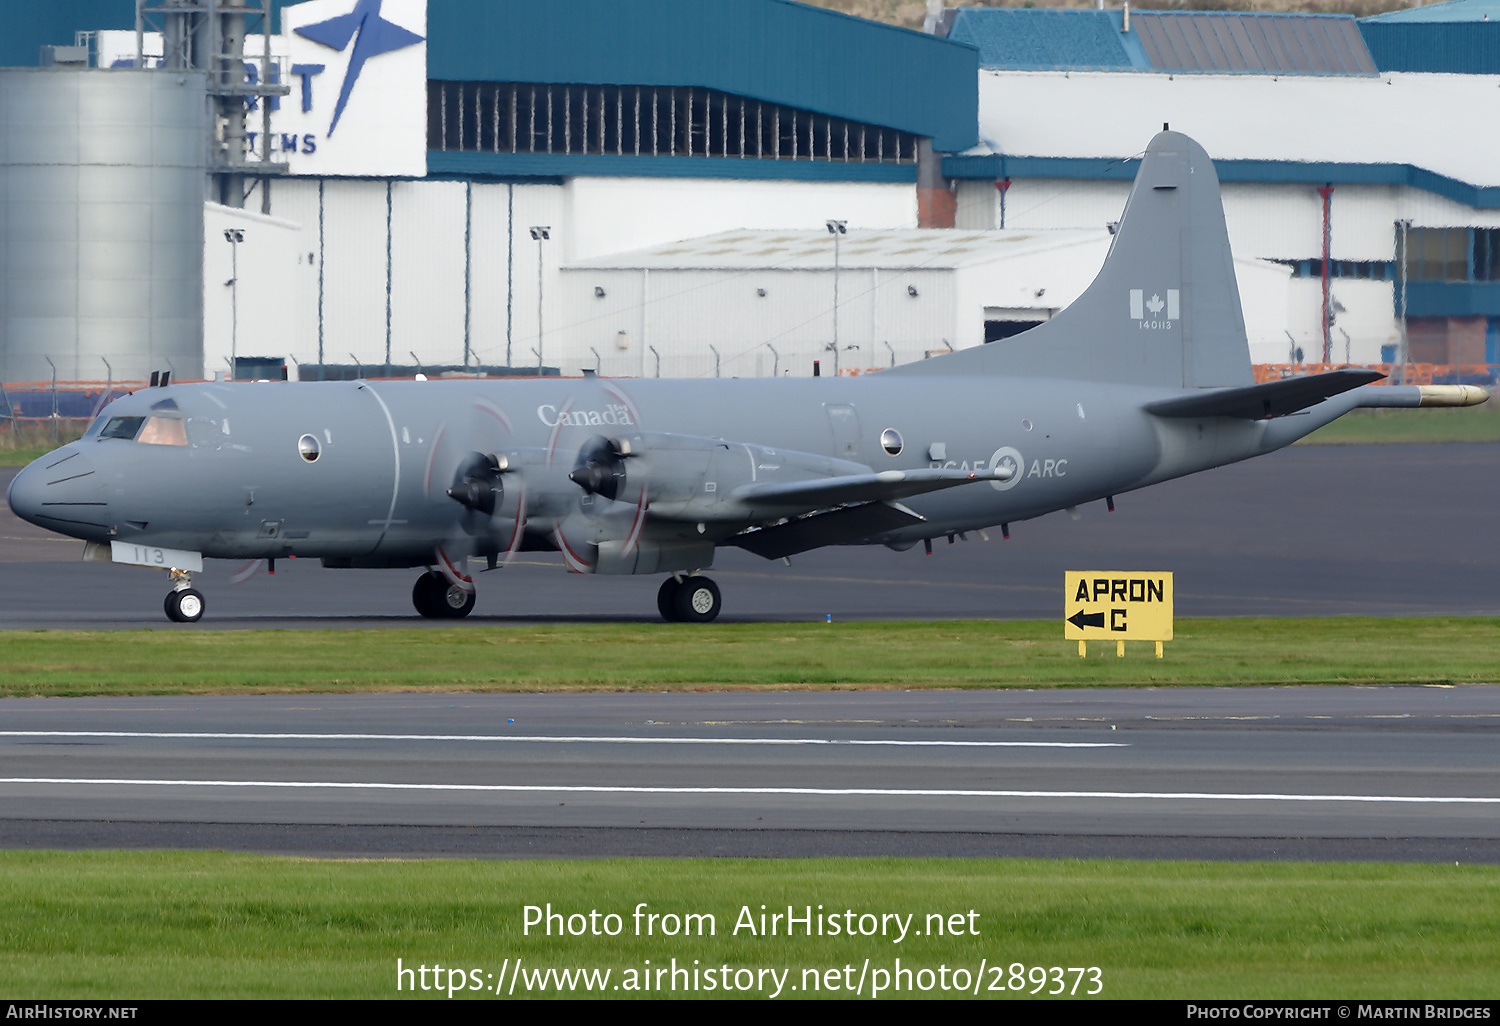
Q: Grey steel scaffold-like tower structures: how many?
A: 1